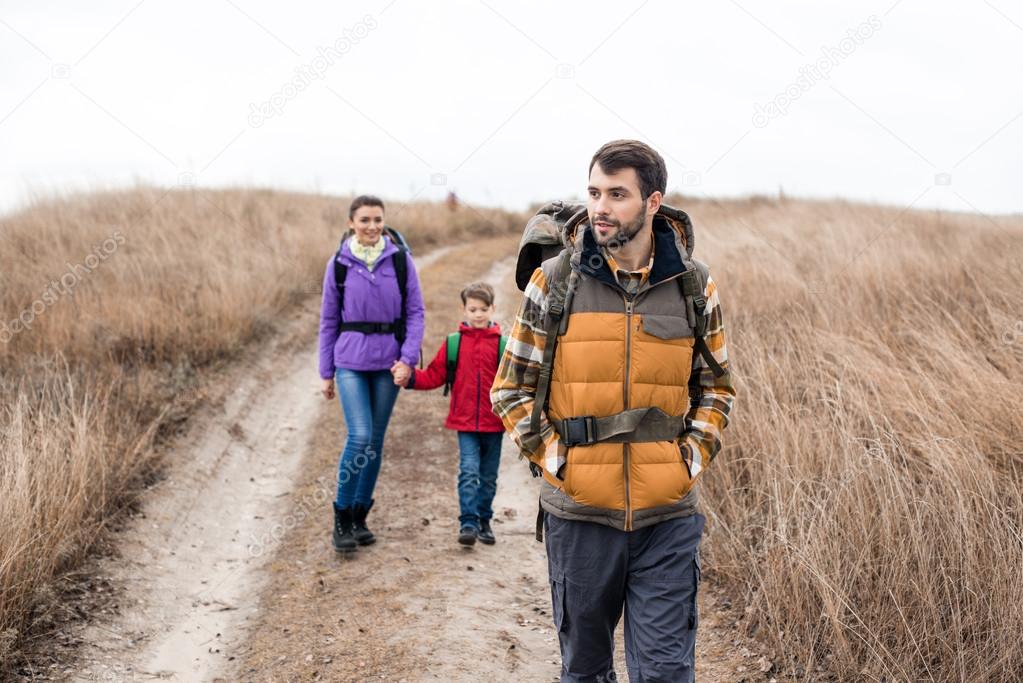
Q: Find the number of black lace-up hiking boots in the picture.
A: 2